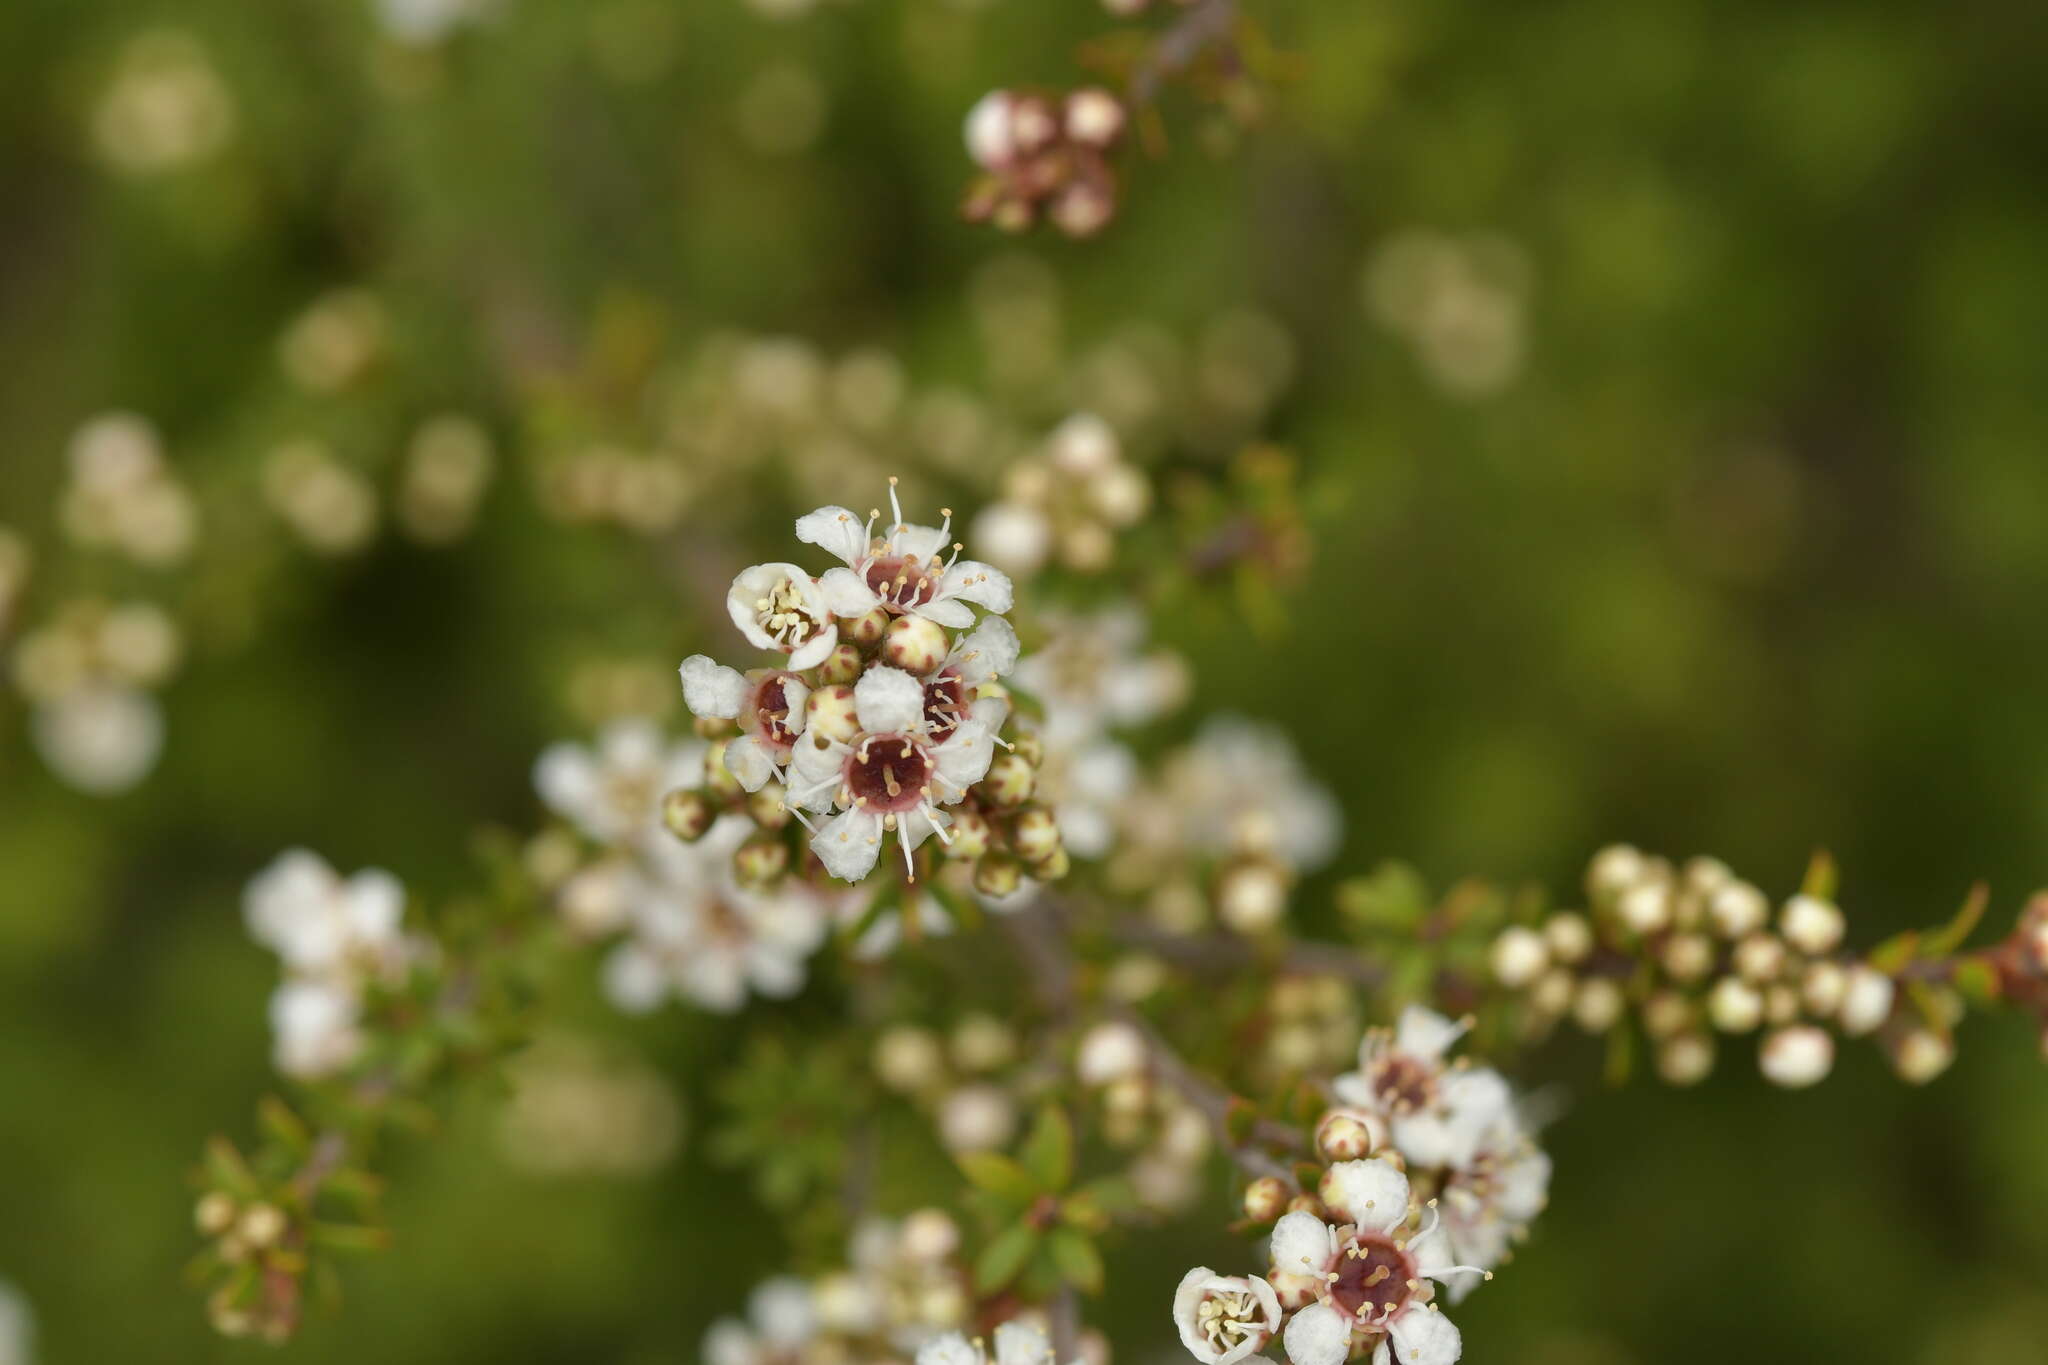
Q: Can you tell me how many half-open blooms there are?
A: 2